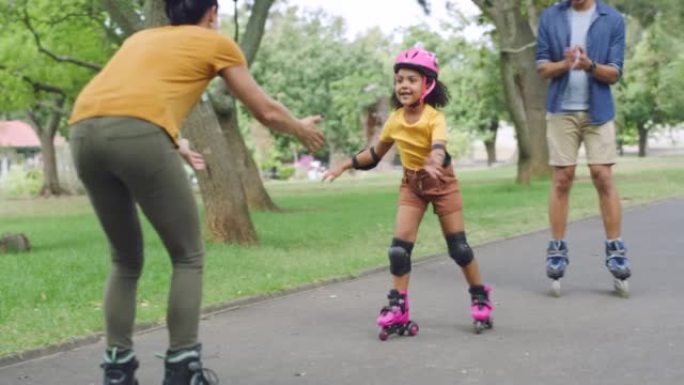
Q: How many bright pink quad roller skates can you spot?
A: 2